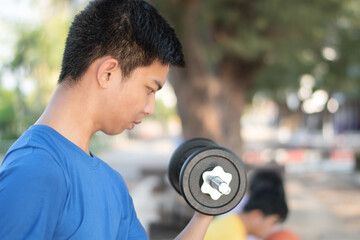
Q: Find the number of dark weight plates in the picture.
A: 2